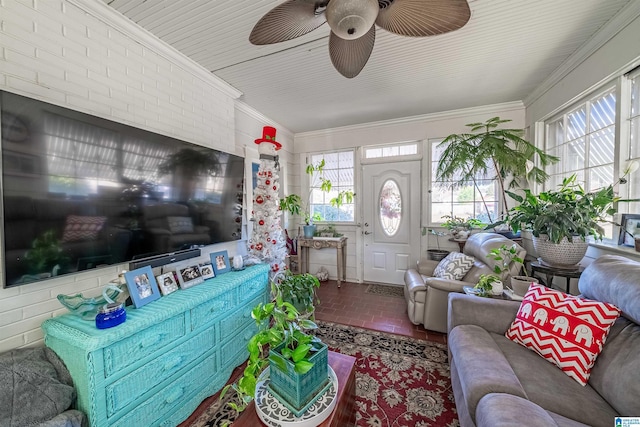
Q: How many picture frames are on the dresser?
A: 5